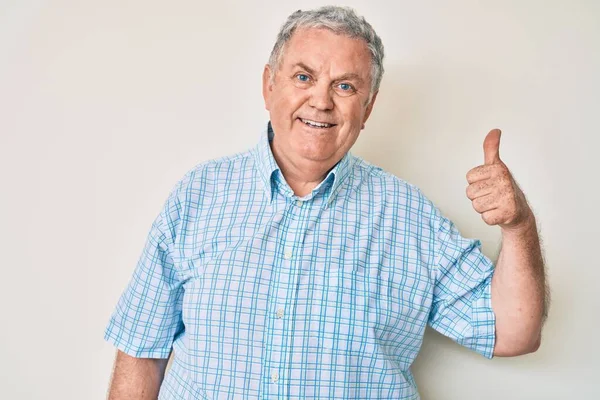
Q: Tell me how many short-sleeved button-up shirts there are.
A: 1